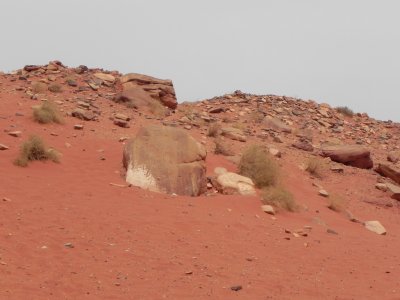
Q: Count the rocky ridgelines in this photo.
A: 2